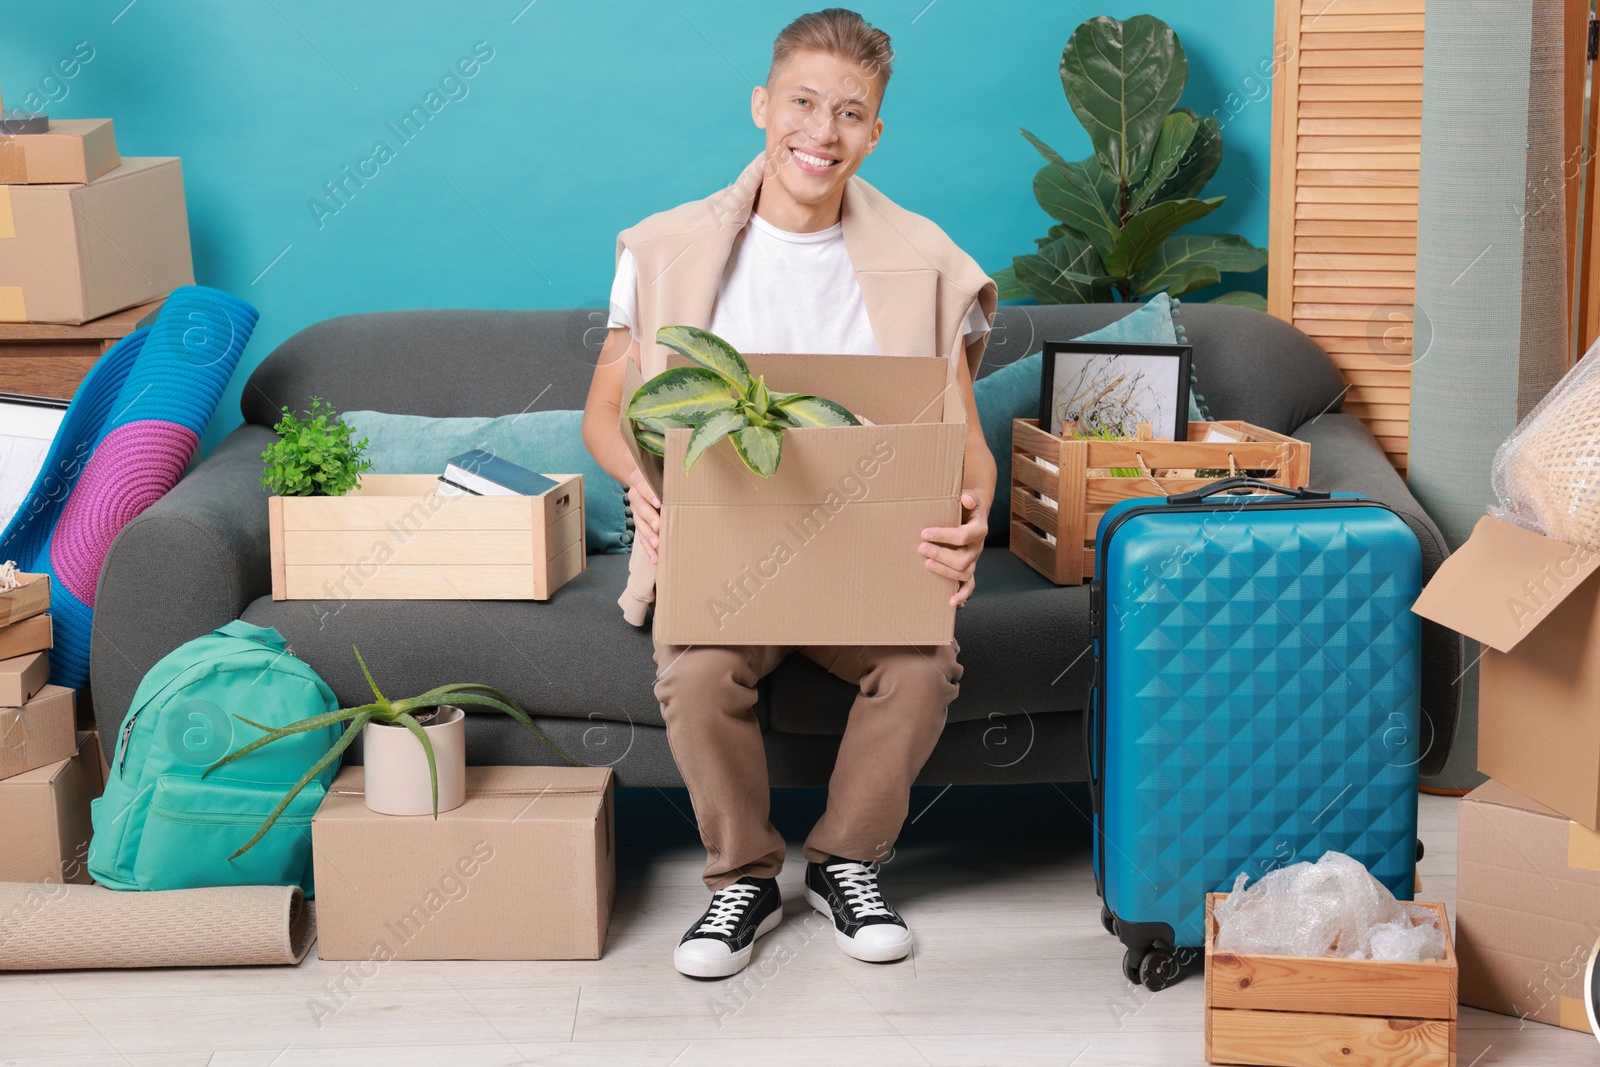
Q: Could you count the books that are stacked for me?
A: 2